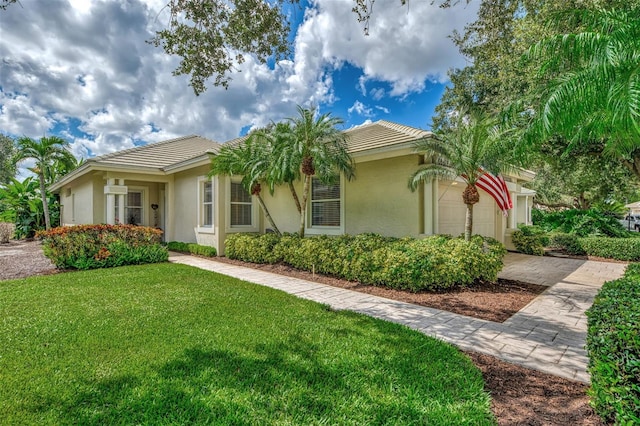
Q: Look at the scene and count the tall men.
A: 0